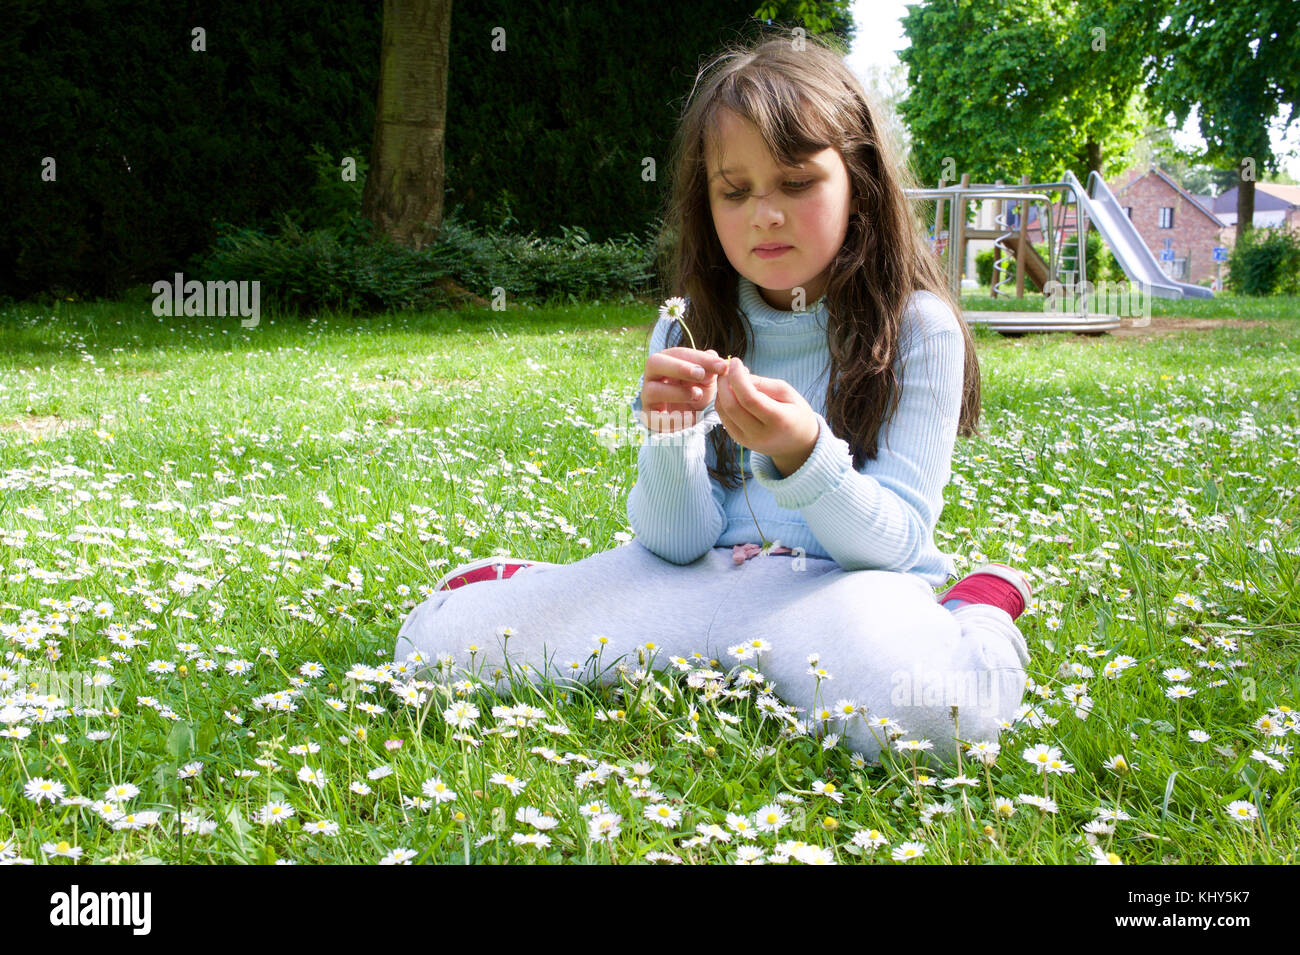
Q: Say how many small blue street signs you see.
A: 2